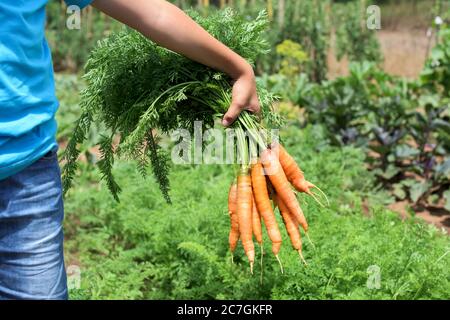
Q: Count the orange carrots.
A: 7